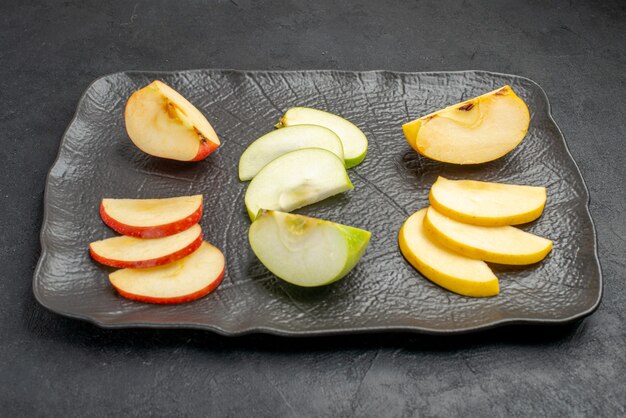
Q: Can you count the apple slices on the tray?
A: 12